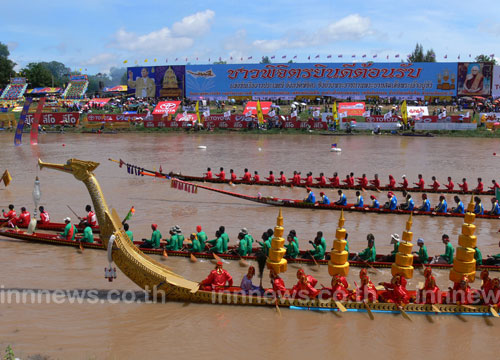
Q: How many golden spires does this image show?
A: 4